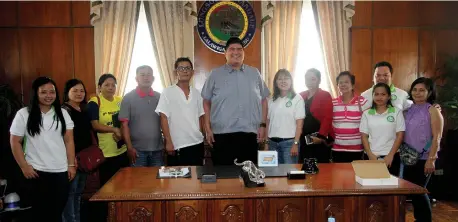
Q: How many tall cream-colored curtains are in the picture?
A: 4